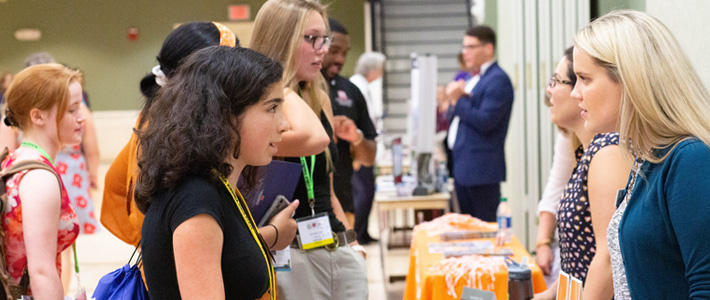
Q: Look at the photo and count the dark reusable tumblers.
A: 1